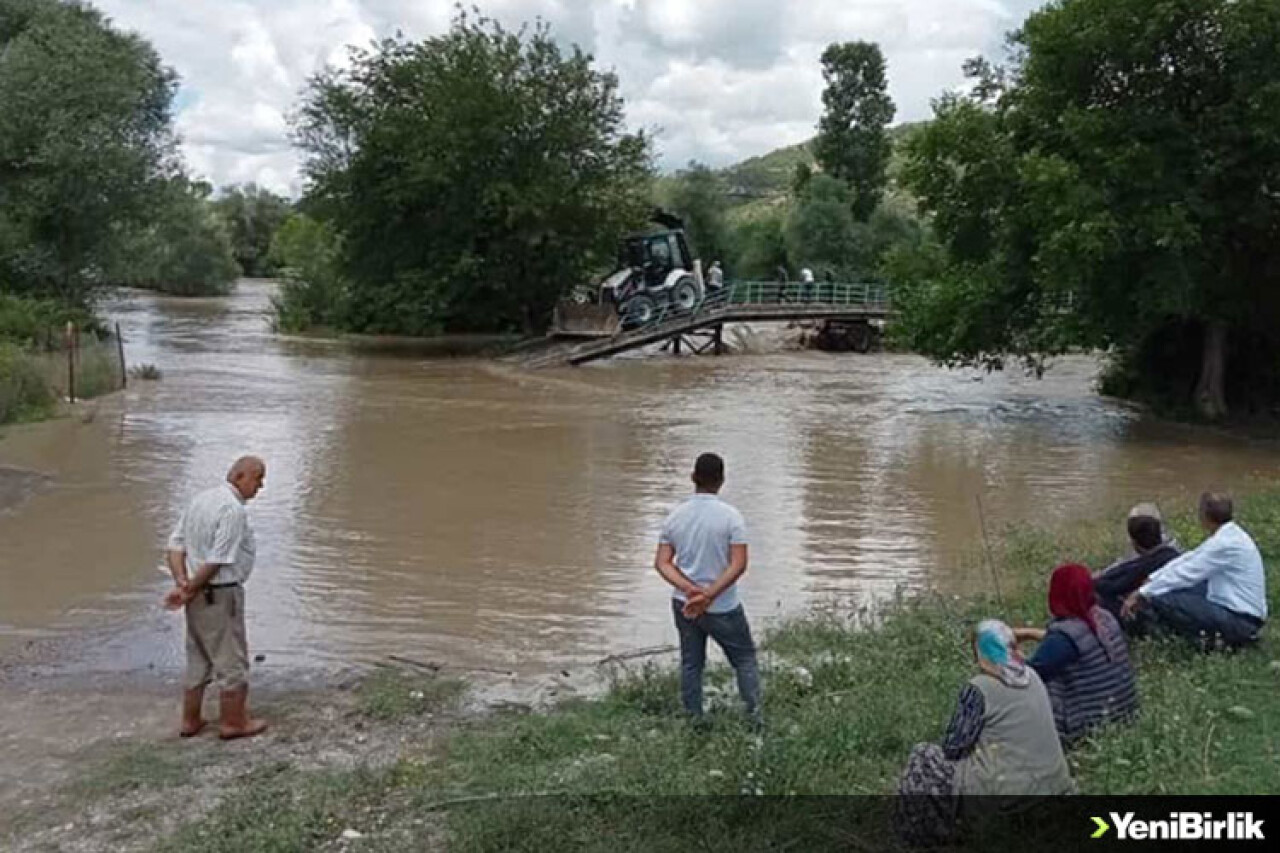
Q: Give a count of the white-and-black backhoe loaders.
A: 1